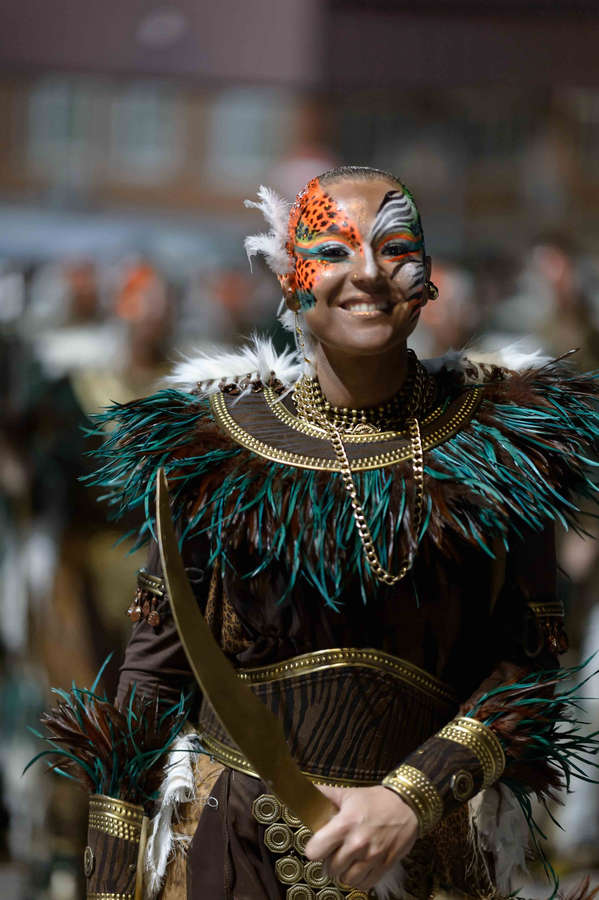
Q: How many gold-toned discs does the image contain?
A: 12